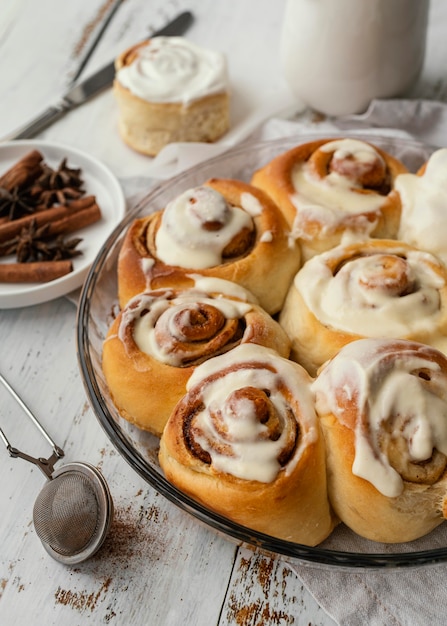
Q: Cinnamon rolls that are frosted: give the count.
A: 8